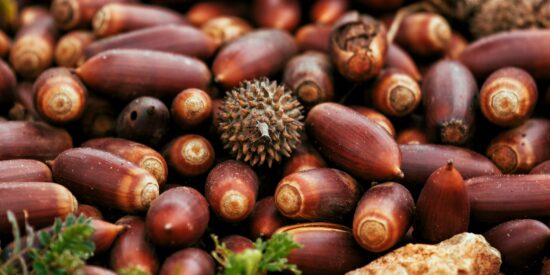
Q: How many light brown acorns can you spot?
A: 1